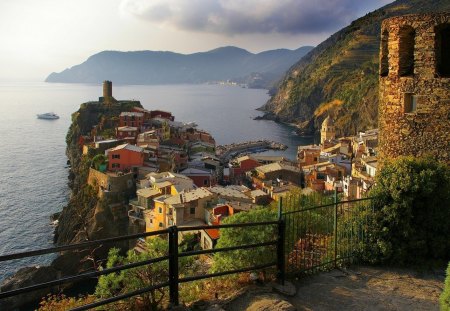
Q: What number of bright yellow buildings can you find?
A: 2